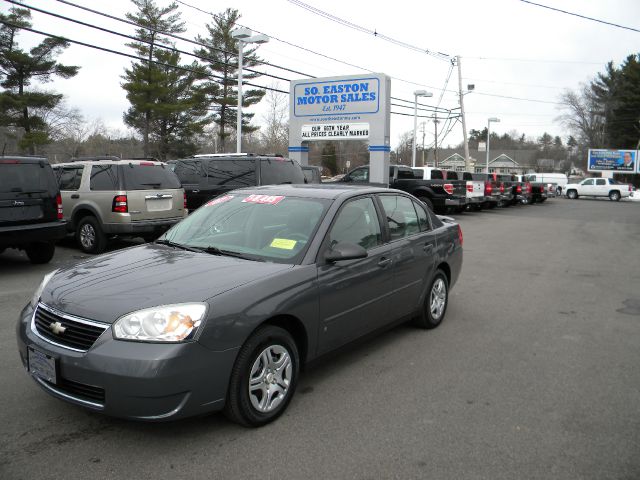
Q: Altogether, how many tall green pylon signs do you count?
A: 0